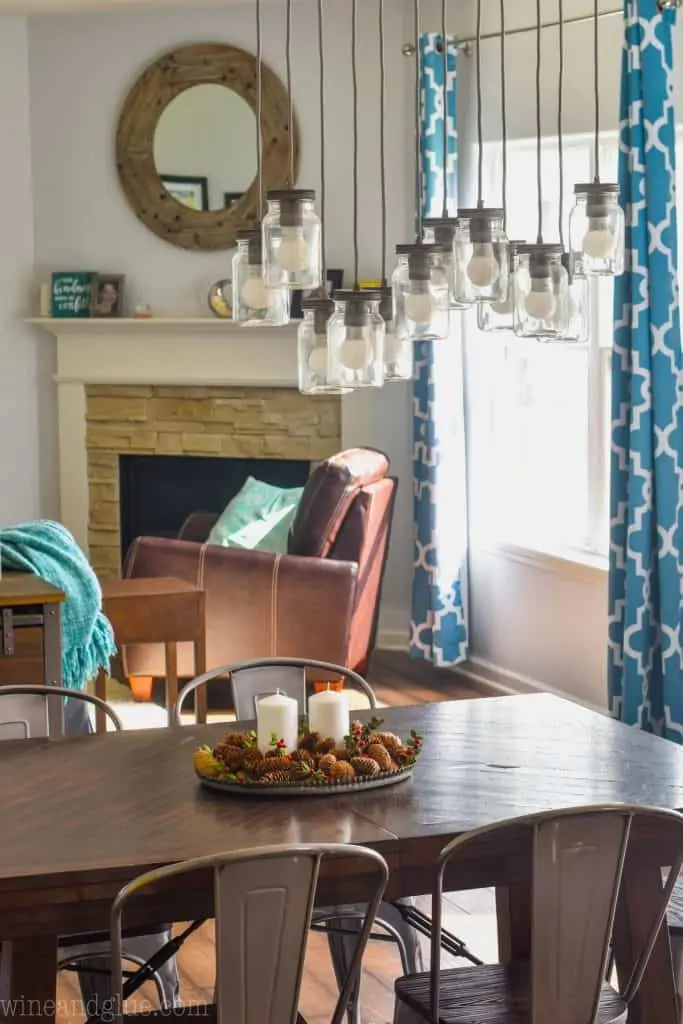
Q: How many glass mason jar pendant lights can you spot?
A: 12